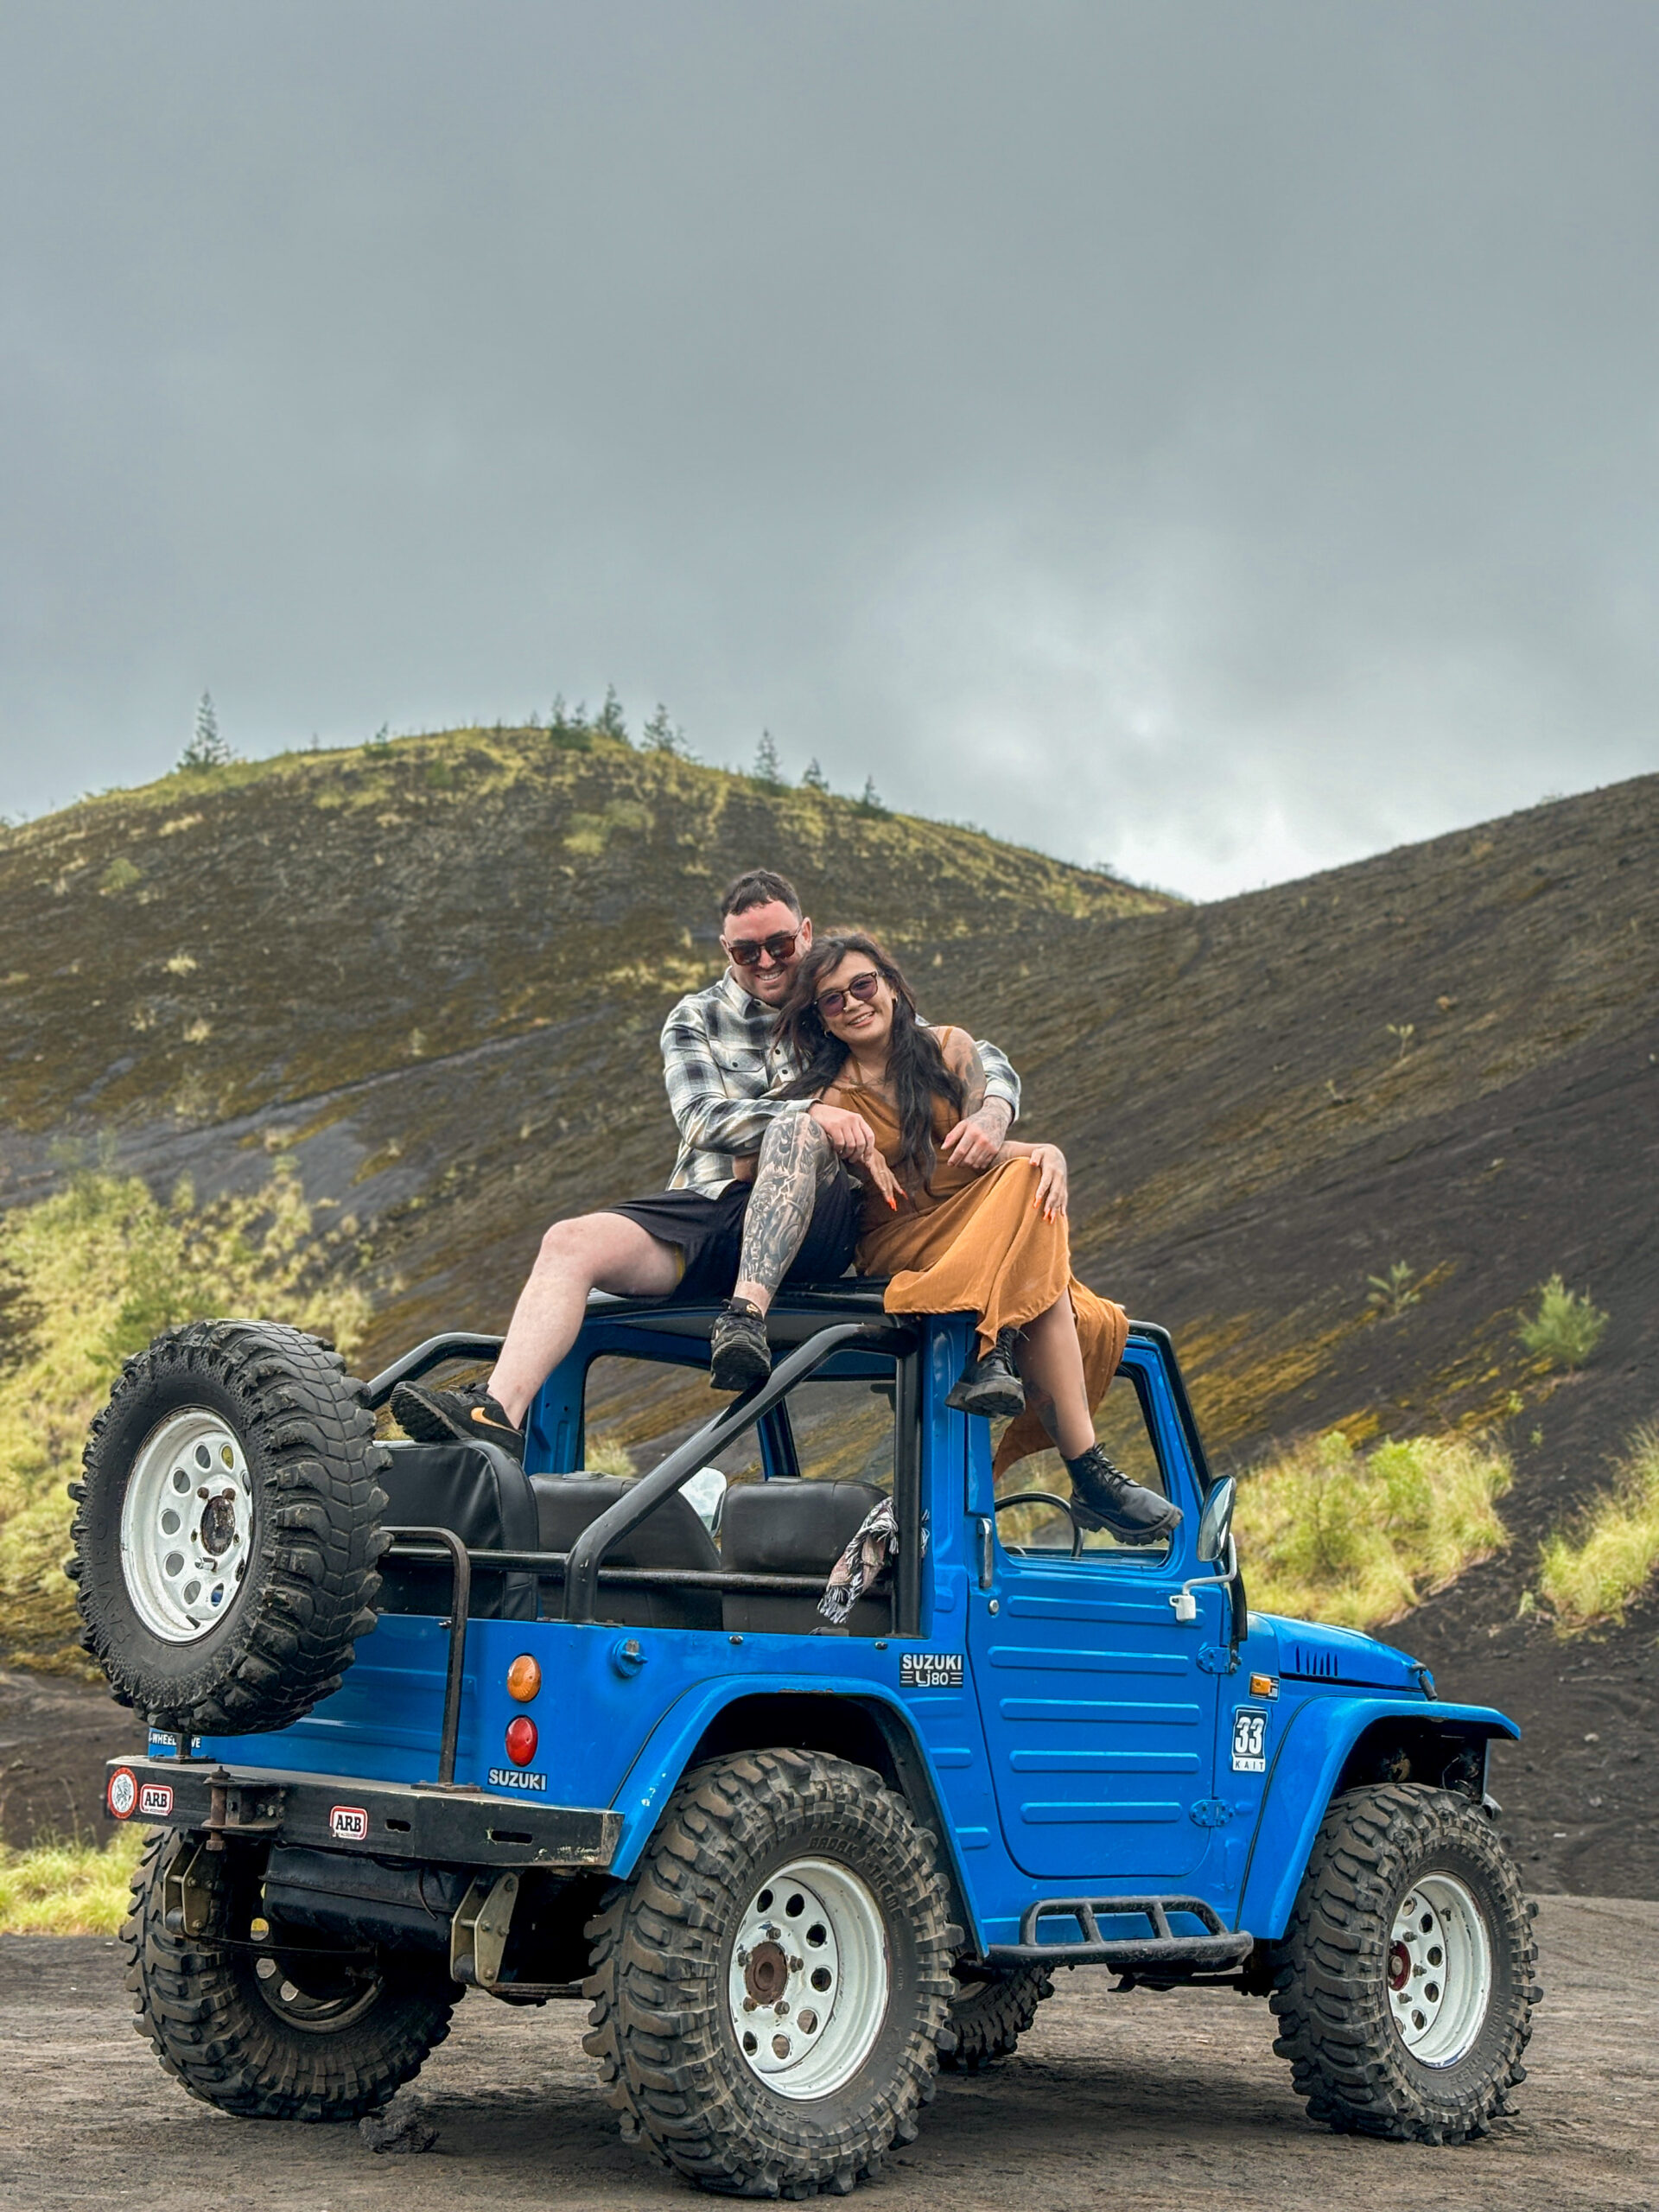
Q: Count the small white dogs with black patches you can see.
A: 0